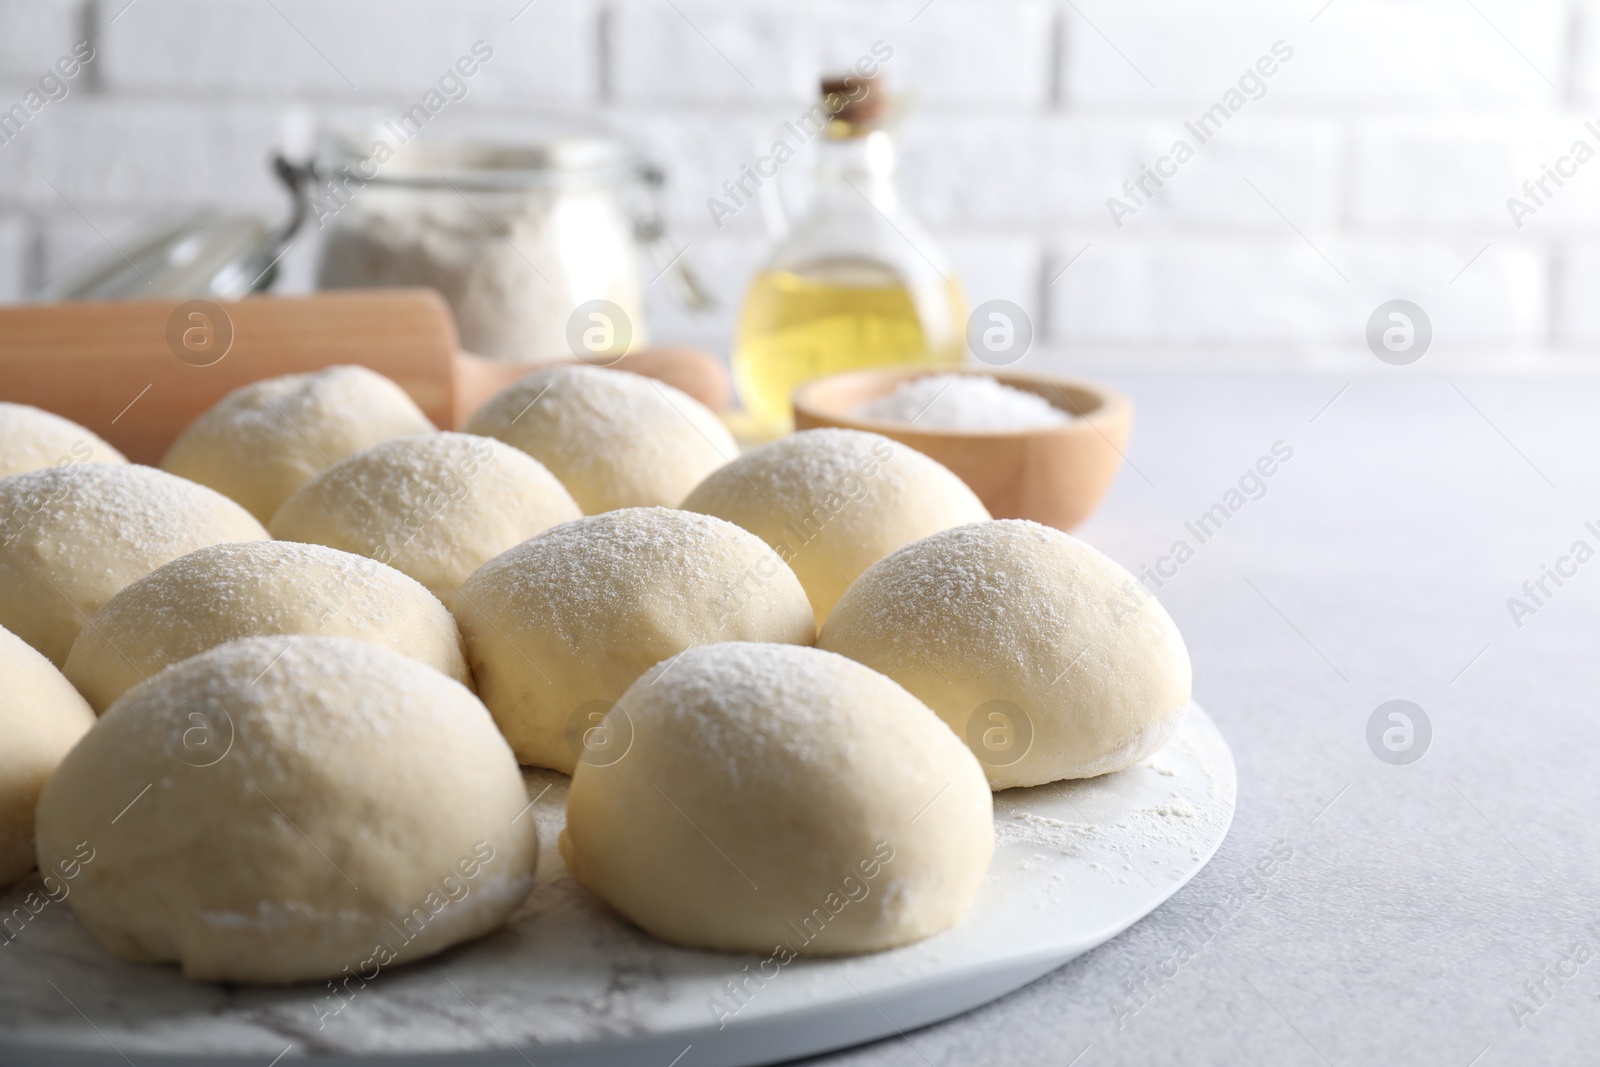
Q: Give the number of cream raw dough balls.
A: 12